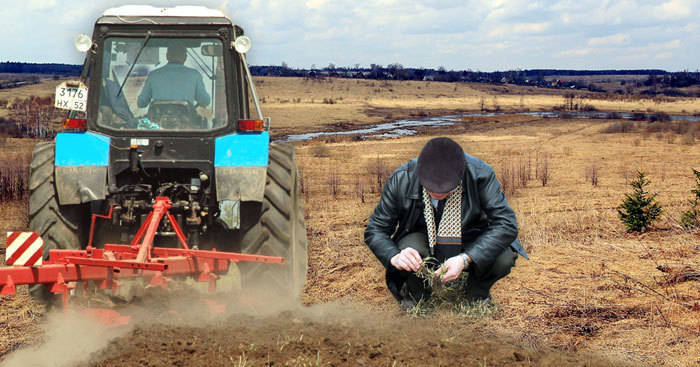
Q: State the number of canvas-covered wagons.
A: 0